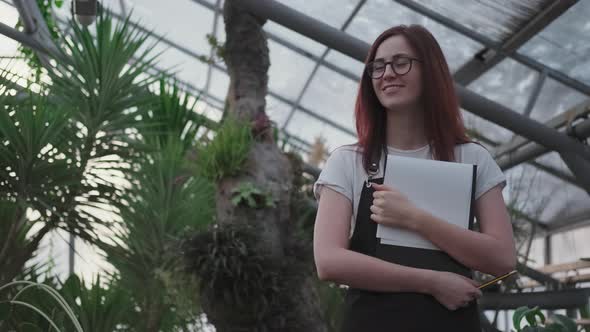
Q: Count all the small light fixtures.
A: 1